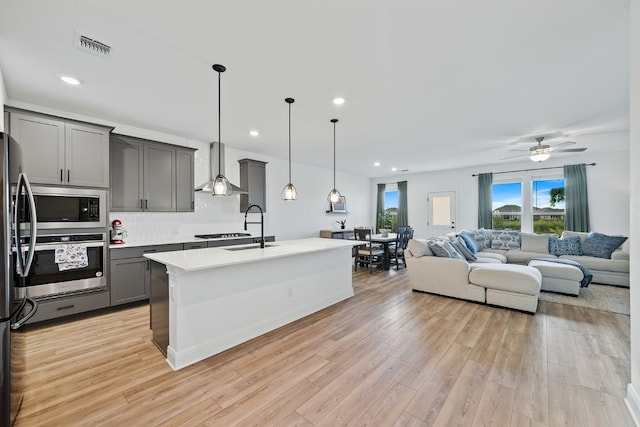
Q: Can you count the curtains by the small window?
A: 2